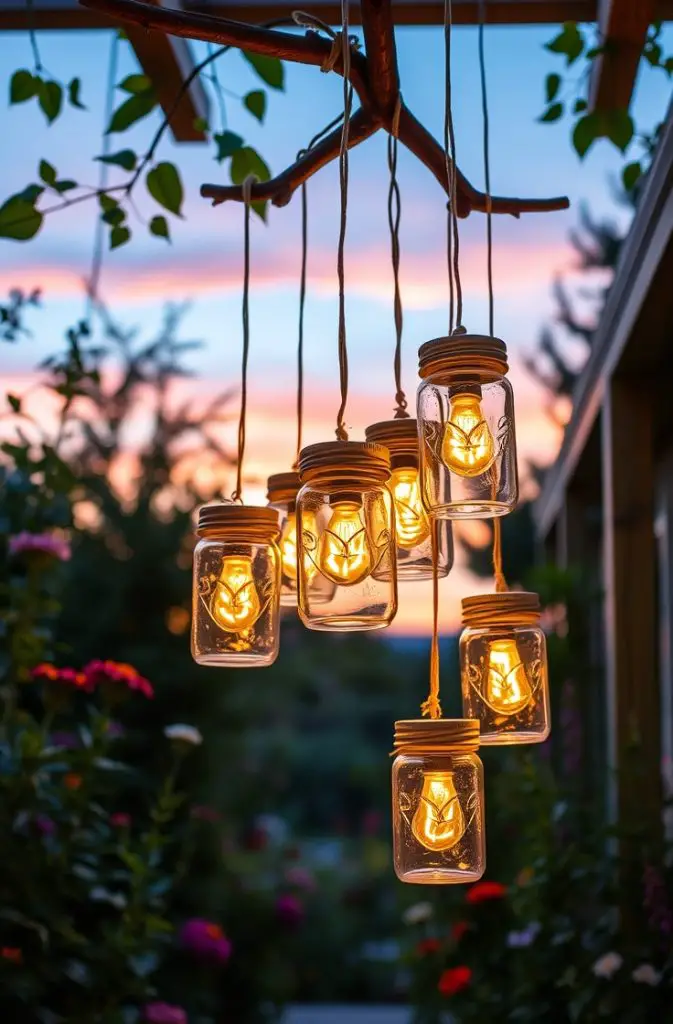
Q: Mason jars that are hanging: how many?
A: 7